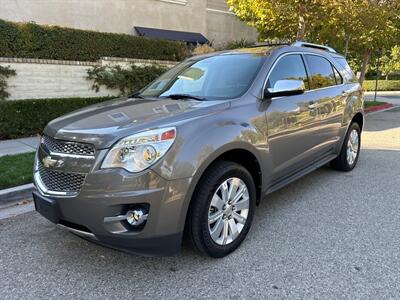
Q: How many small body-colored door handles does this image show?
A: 2